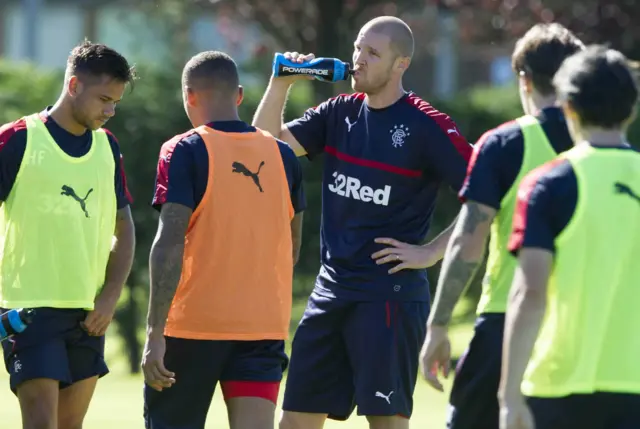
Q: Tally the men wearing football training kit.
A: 5